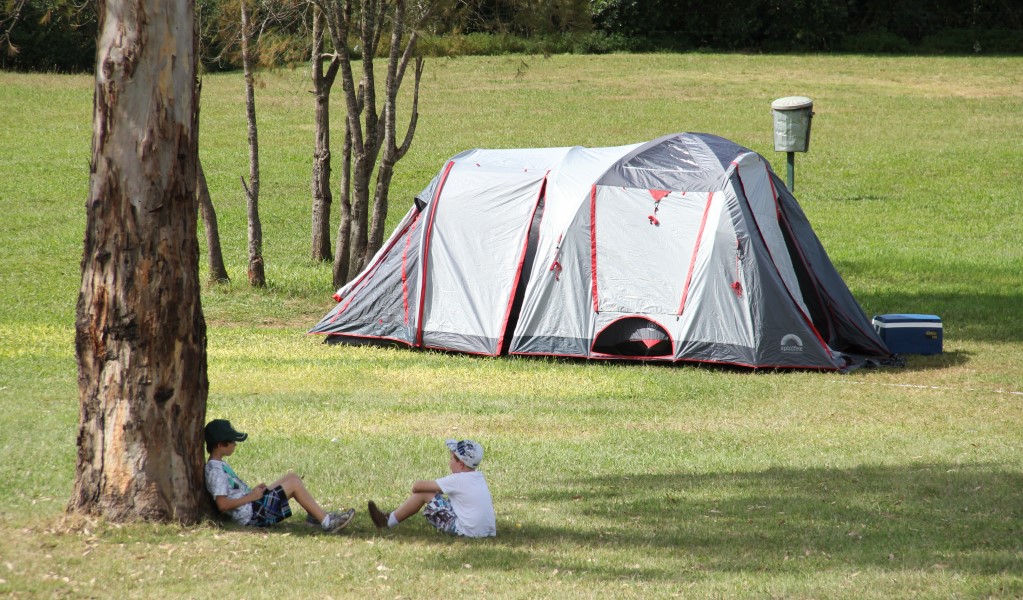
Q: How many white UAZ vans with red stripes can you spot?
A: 0